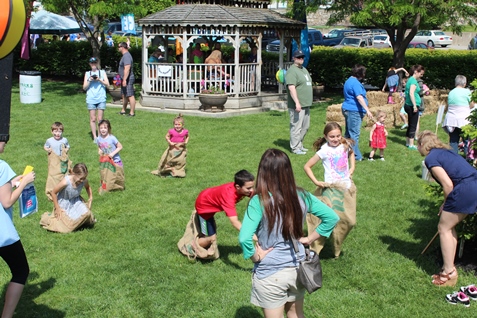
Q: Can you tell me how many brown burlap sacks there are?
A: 6